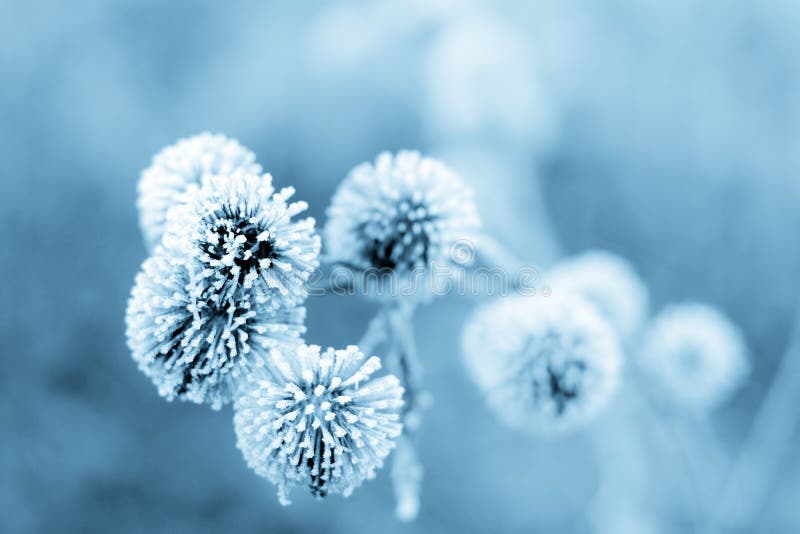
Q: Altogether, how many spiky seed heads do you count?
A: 8